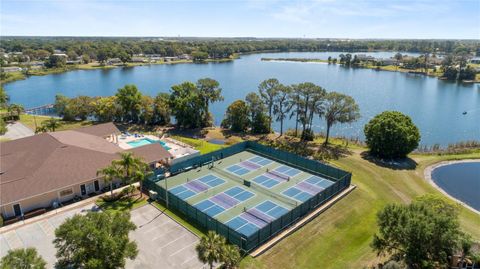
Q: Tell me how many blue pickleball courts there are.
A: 6